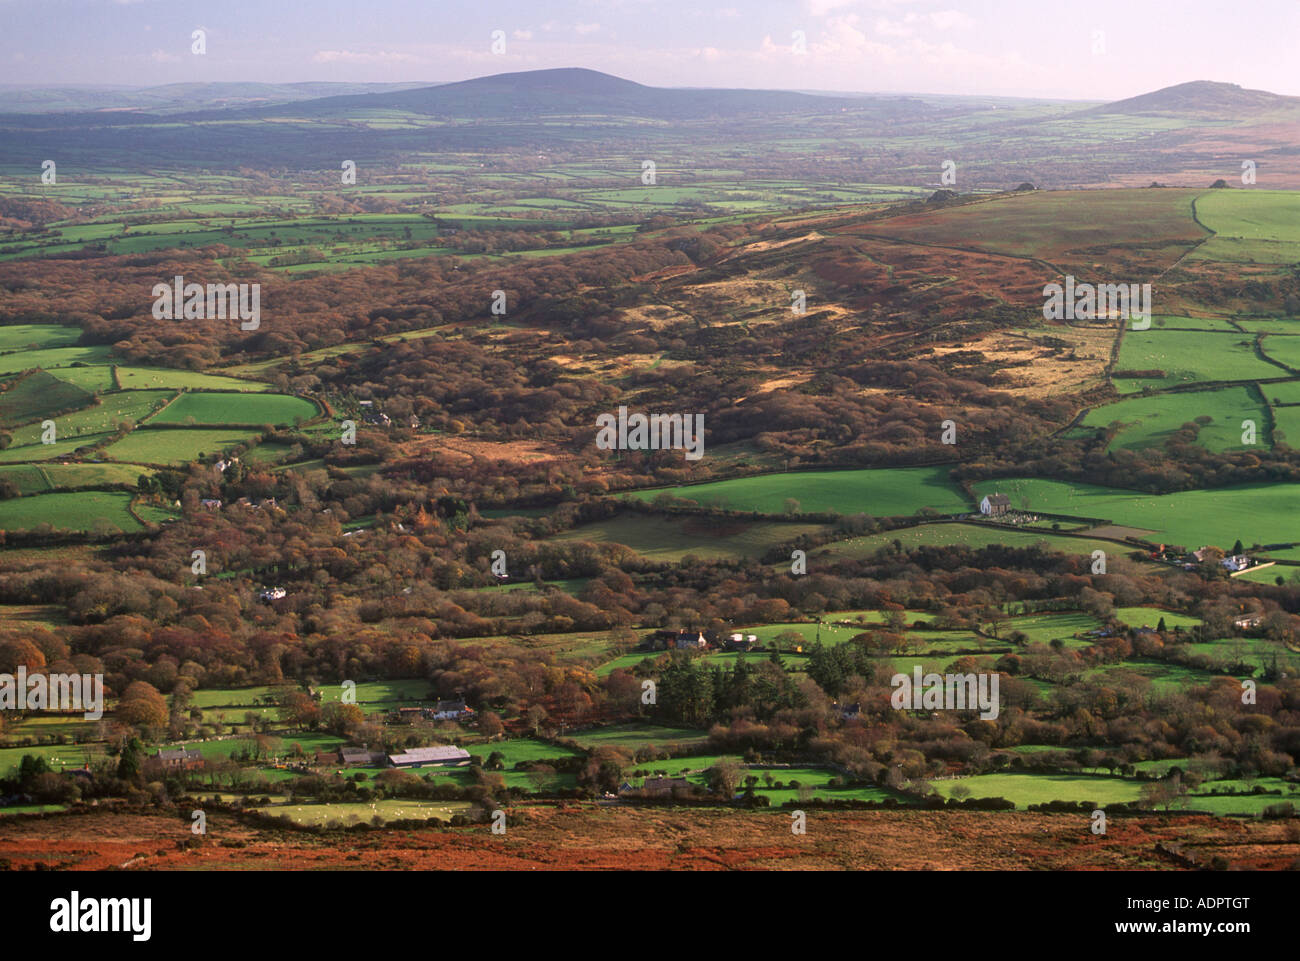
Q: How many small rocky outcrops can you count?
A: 4